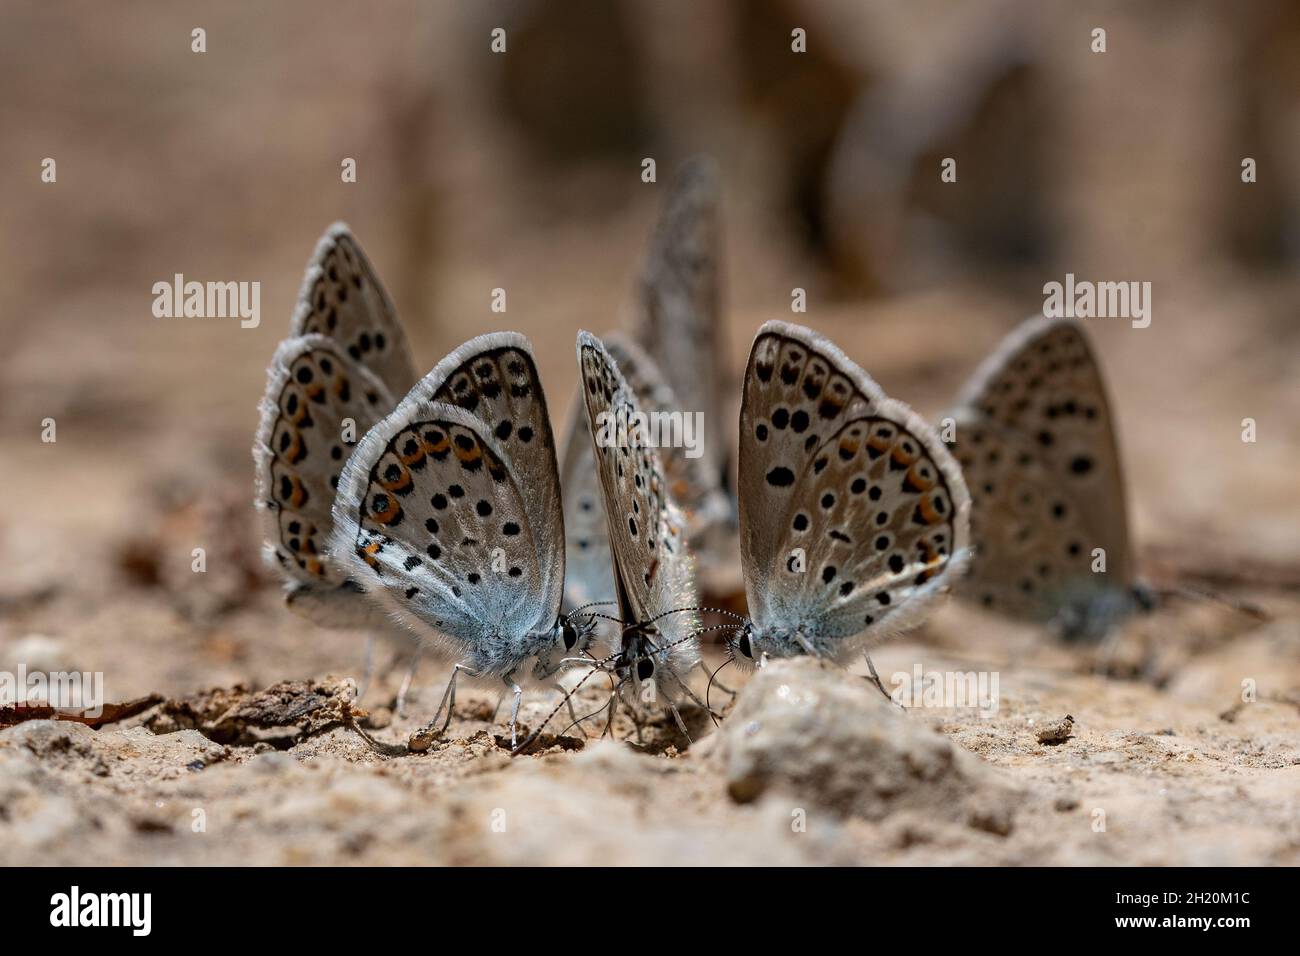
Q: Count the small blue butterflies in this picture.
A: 7